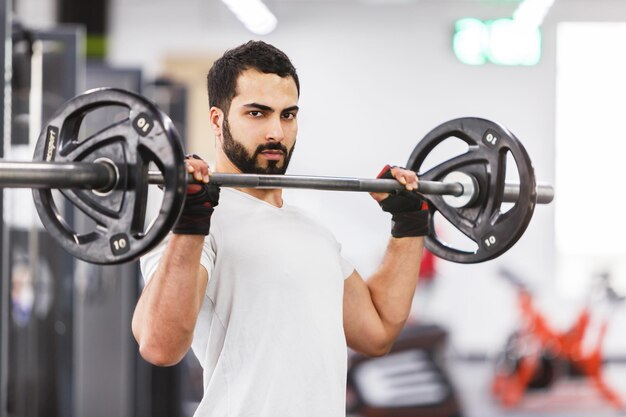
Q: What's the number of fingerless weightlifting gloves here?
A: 2